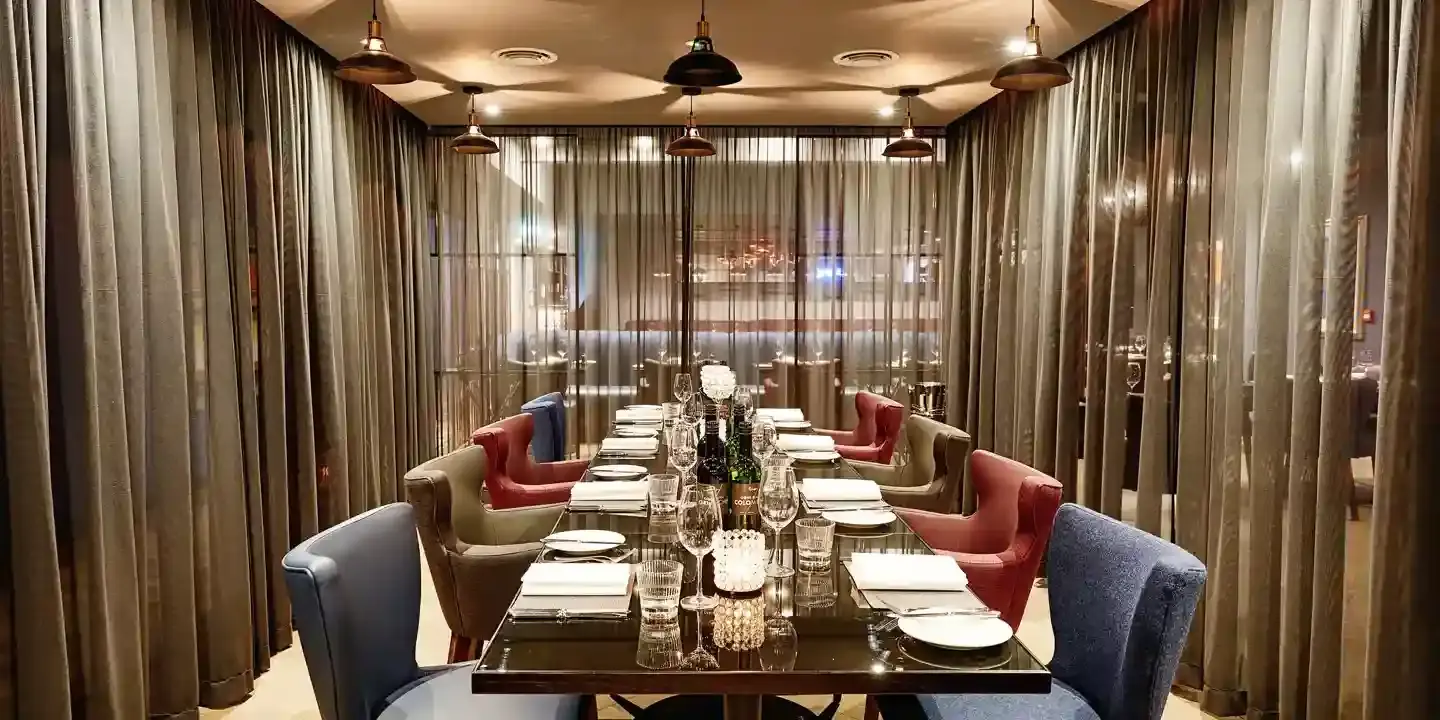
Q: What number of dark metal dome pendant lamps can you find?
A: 6